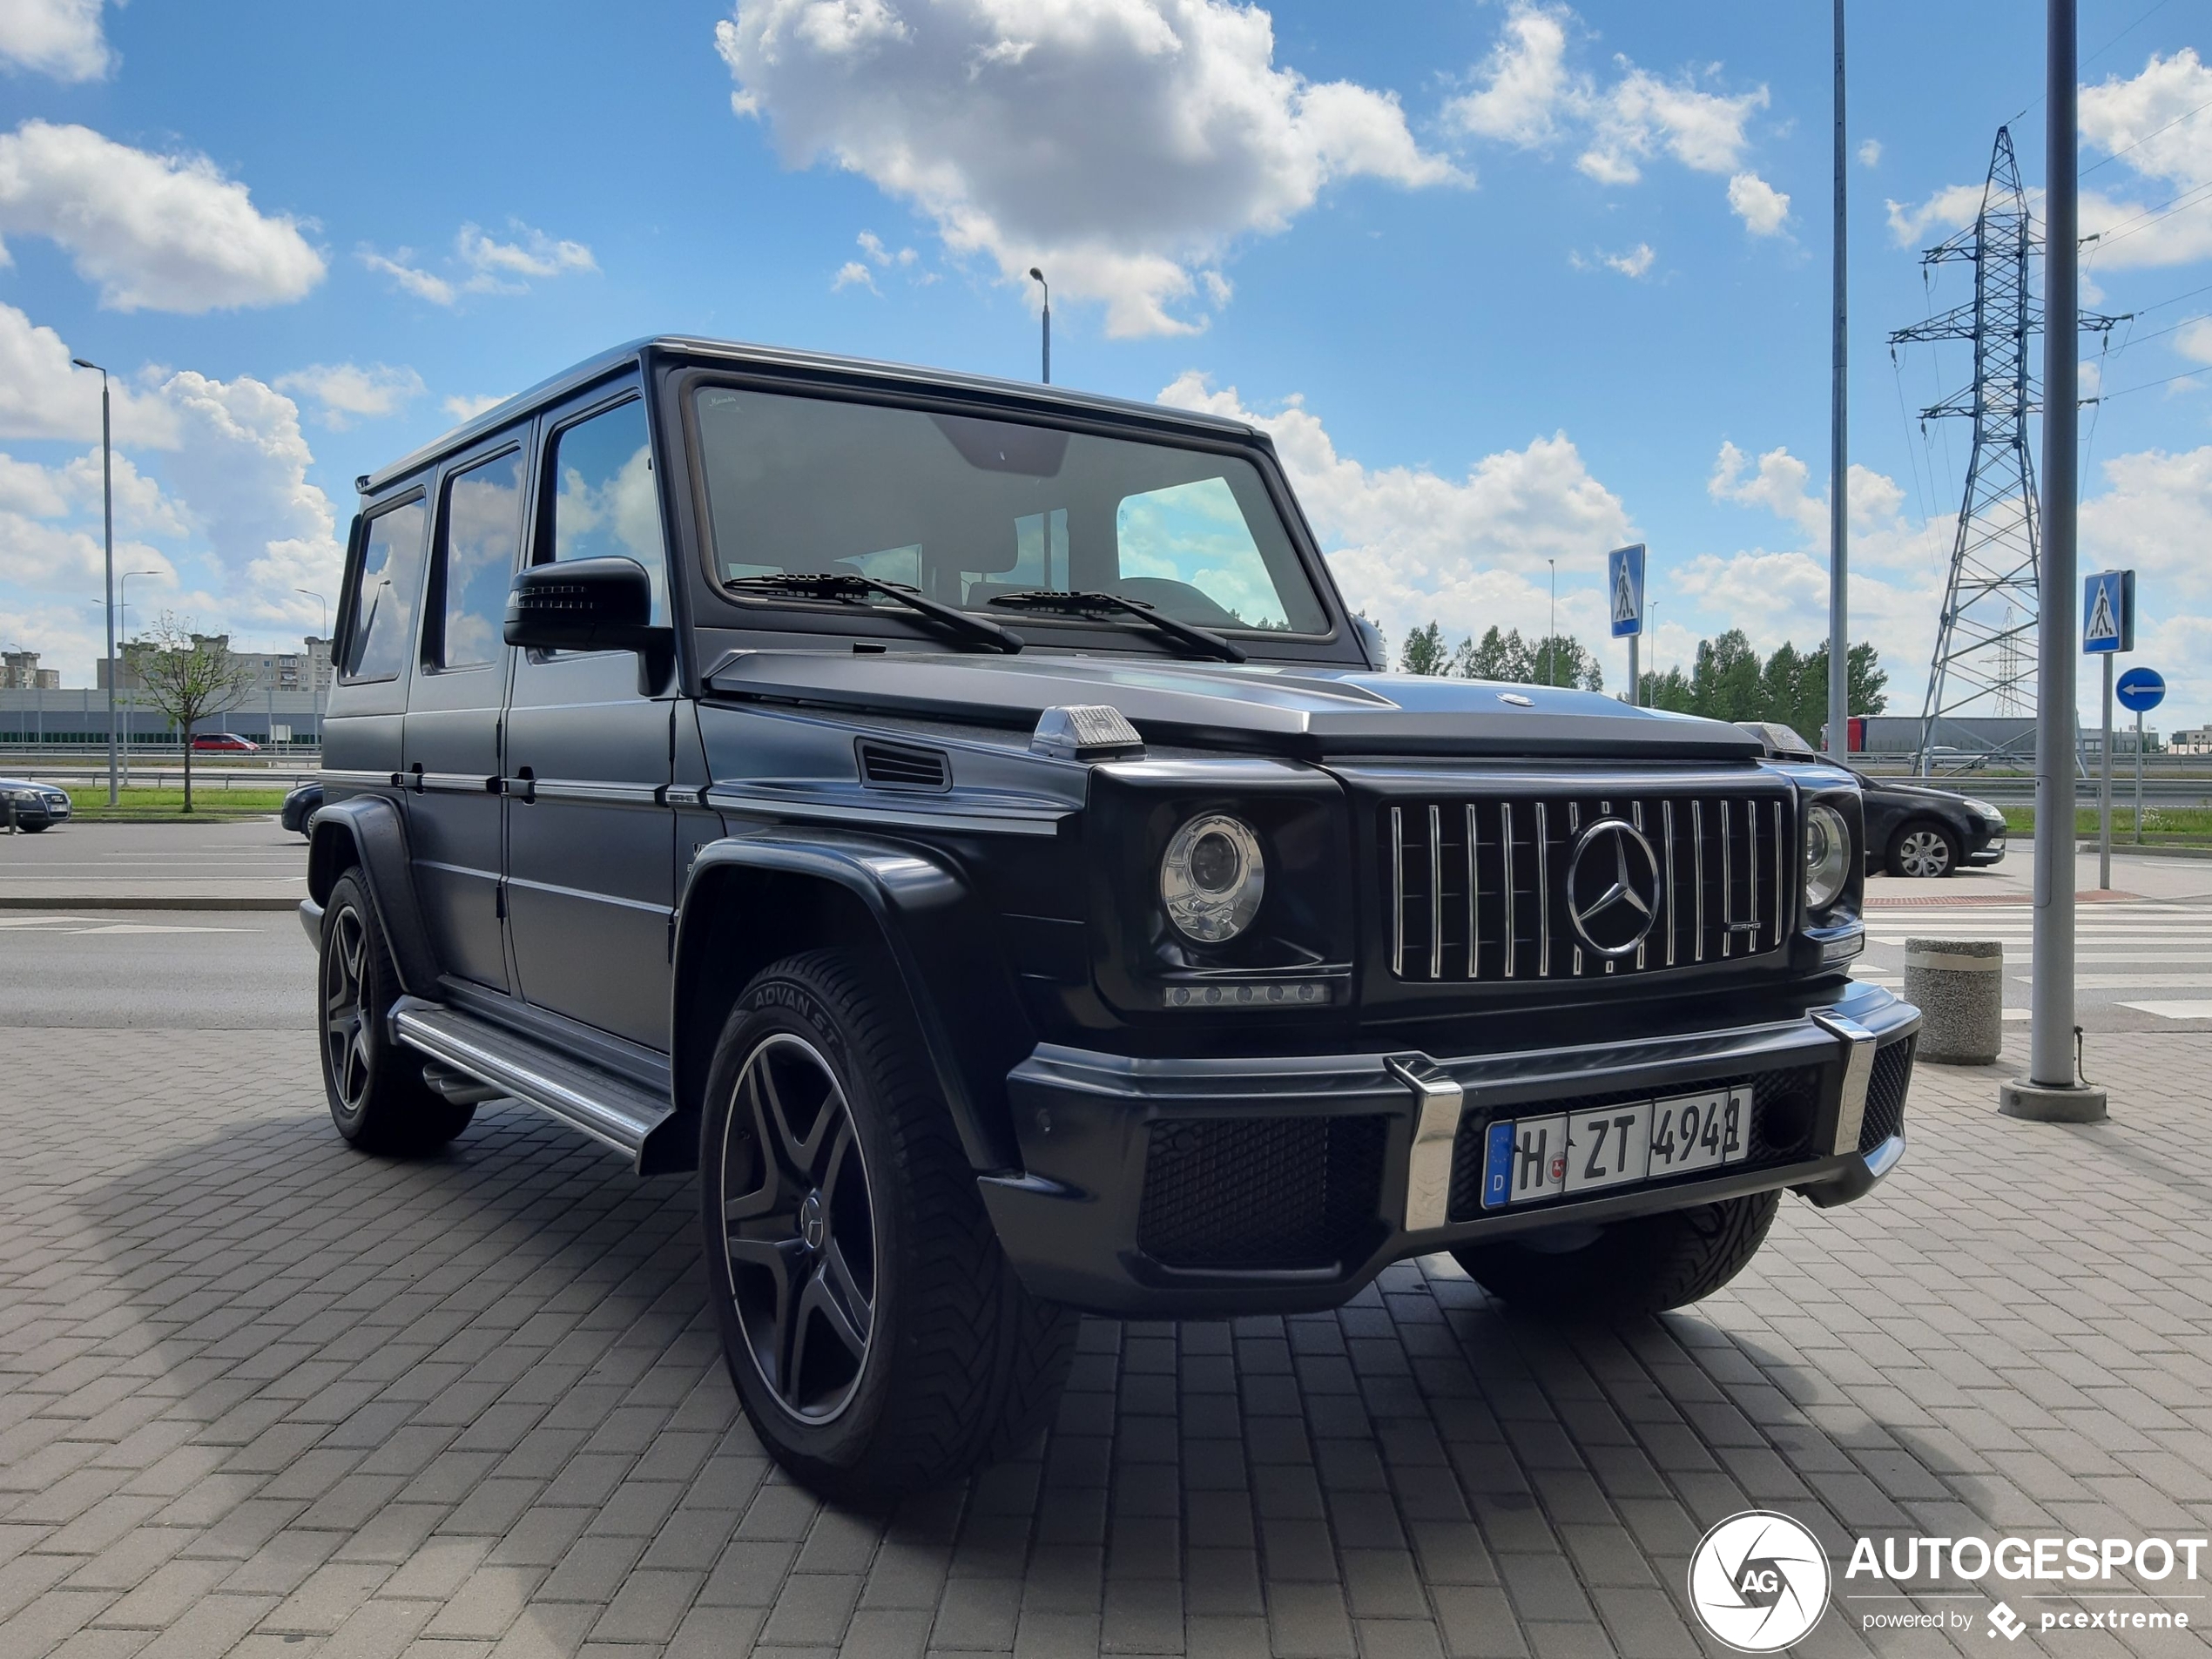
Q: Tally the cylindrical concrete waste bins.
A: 1